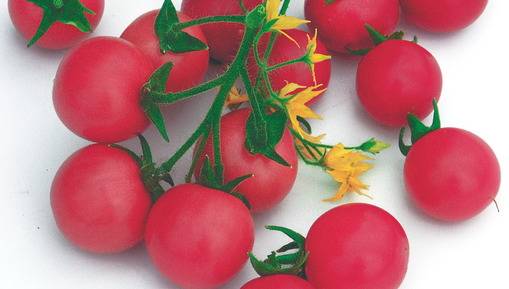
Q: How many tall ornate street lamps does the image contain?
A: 0